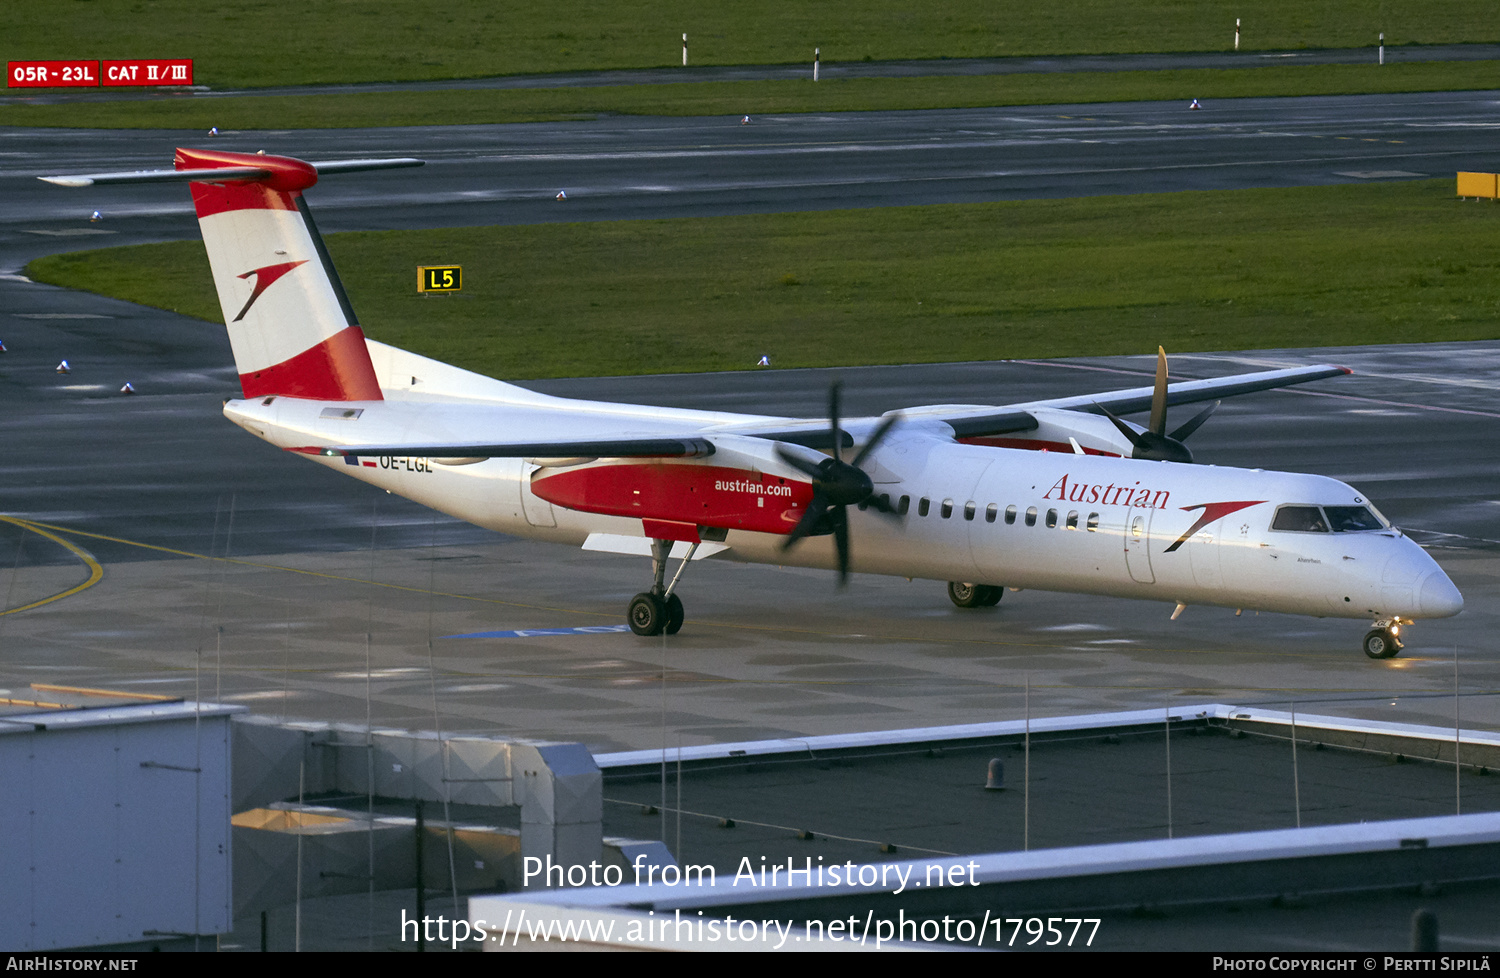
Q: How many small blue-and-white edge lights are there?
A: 9